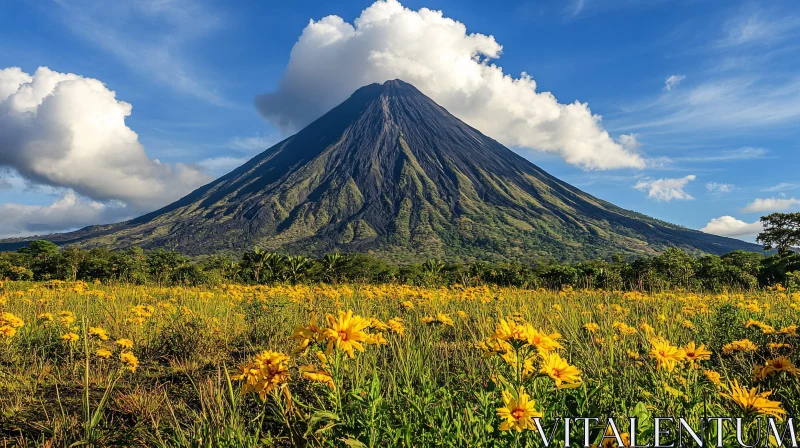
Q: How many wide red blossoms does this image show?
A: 0